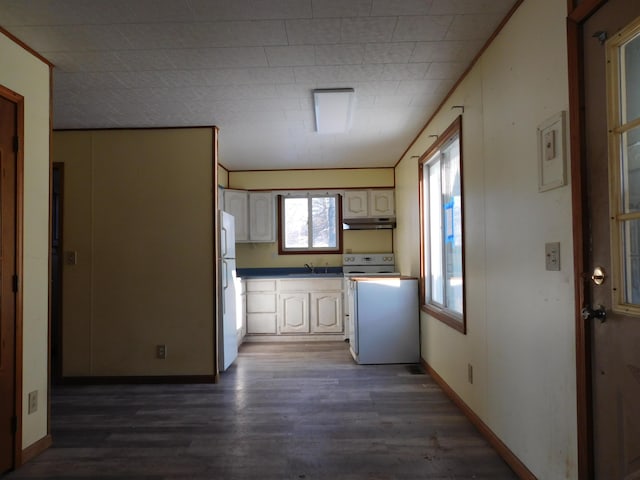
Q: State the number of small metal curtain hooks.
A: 3